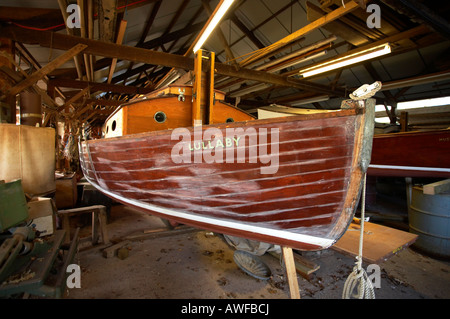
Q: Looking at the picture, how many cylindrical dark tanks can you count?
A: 1